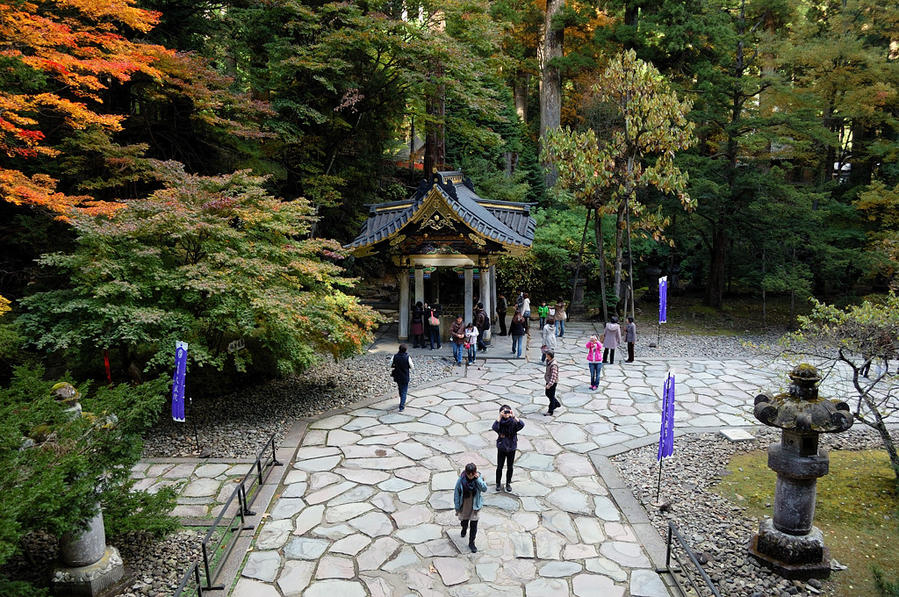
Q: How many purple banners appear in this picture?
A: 3